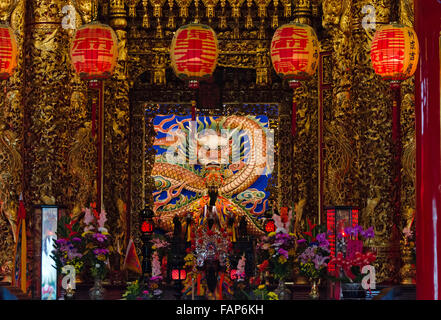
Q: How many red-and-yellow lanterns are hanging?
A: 5